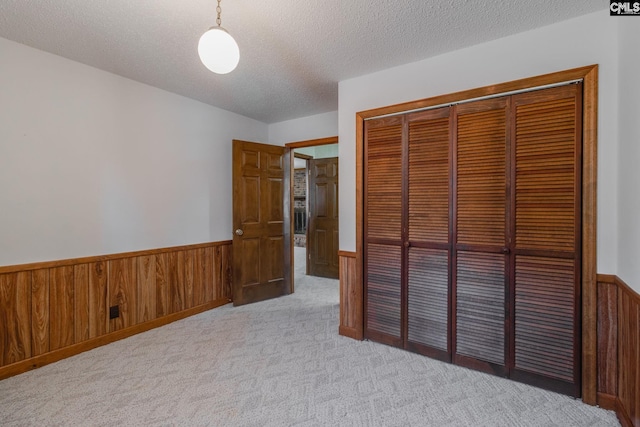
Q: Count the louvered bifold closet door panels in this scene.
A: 4